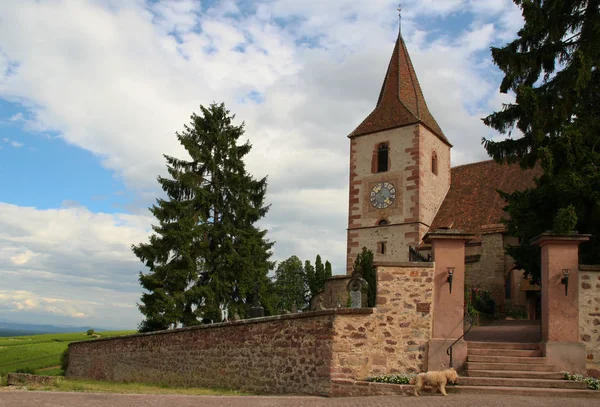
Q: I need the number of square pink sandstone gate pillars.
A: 2